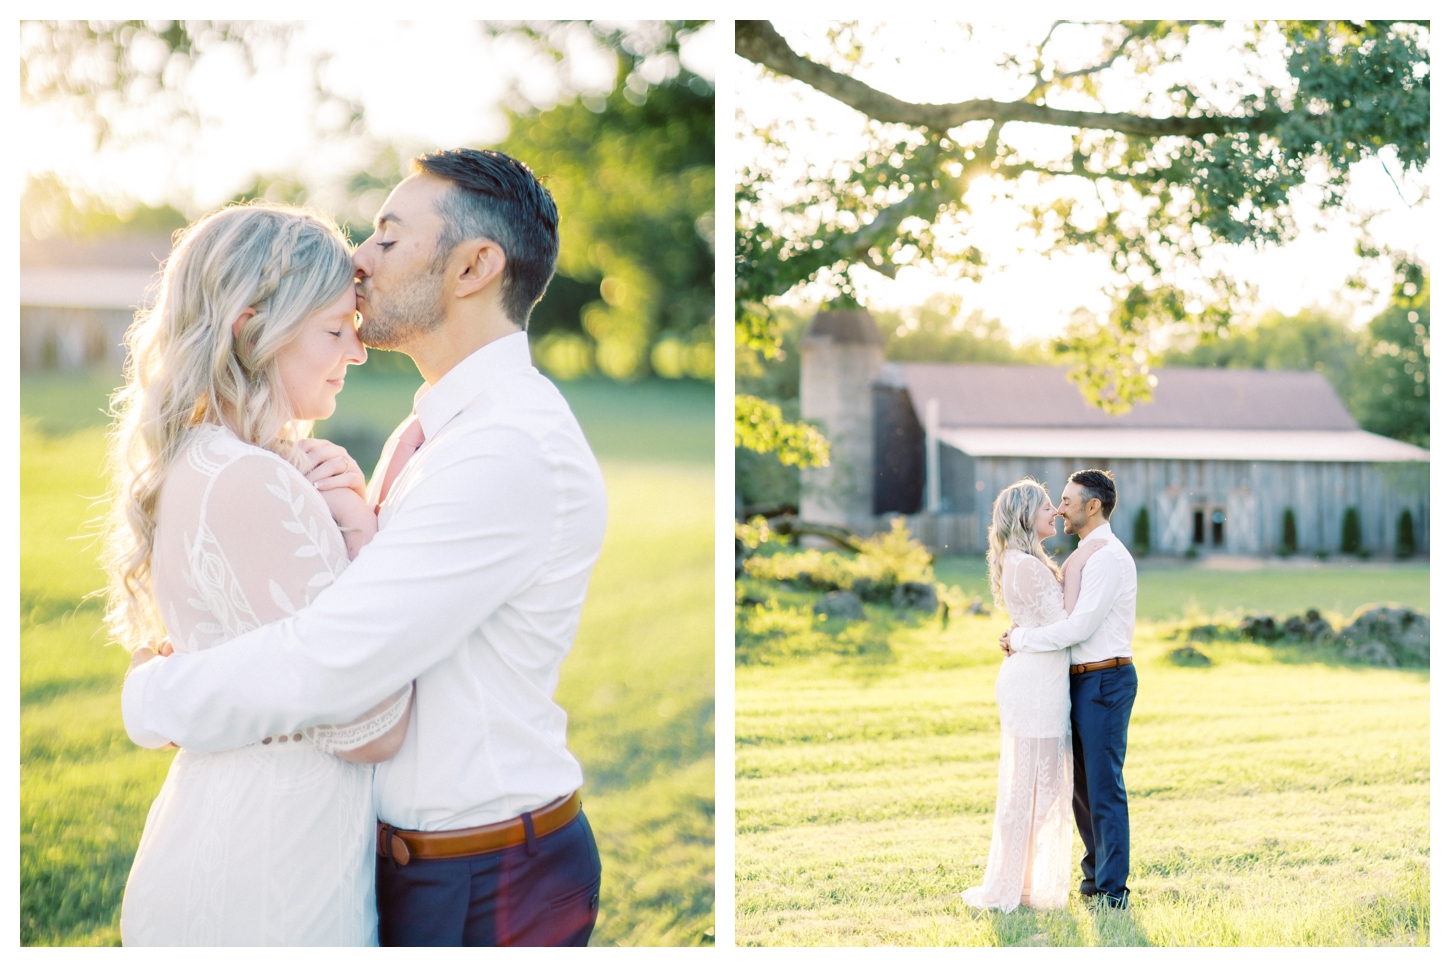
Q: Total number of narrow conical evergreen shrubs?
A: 4